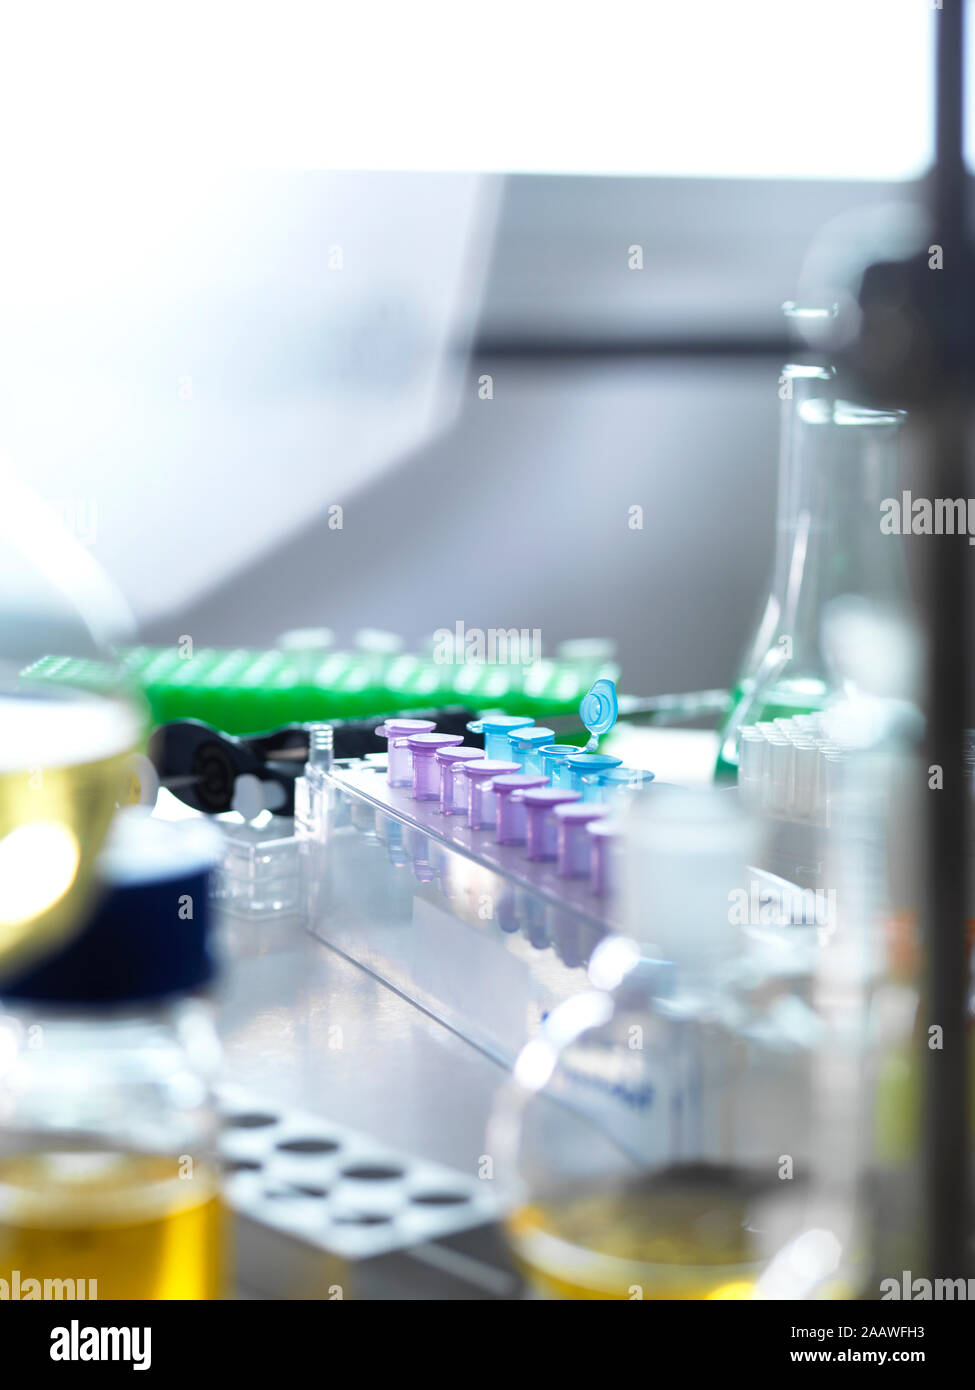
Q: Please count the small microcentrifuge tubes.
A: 13